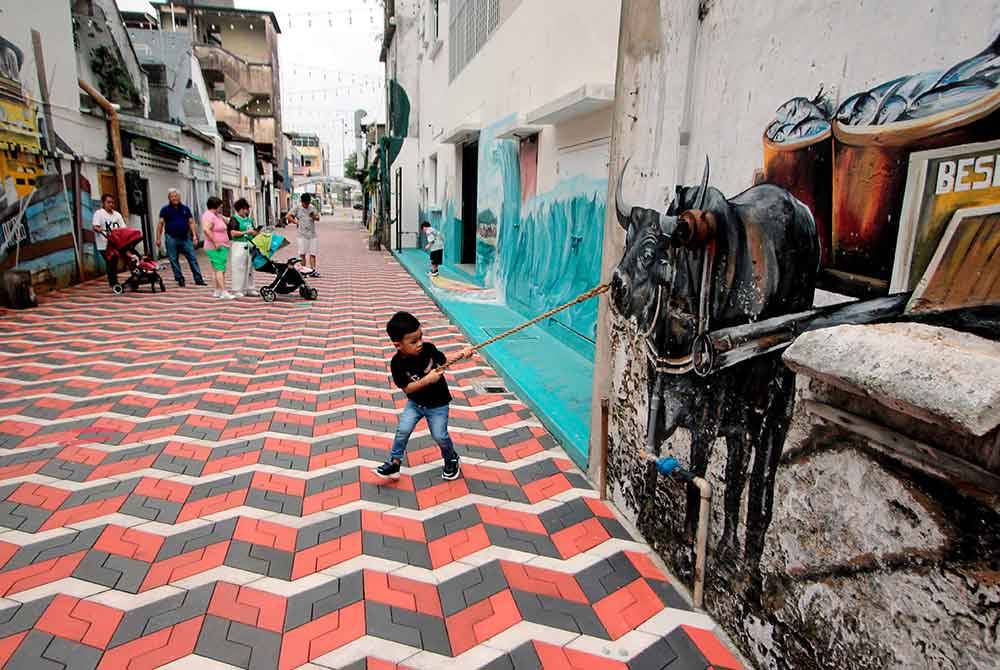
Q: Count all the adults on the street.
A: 5